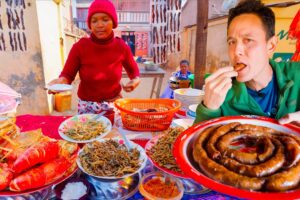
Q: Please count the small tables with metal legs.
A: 1